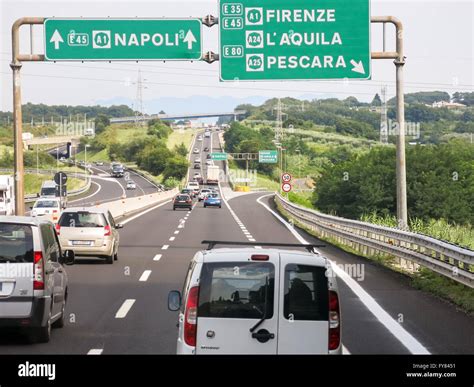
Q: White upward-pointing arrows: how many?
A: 2